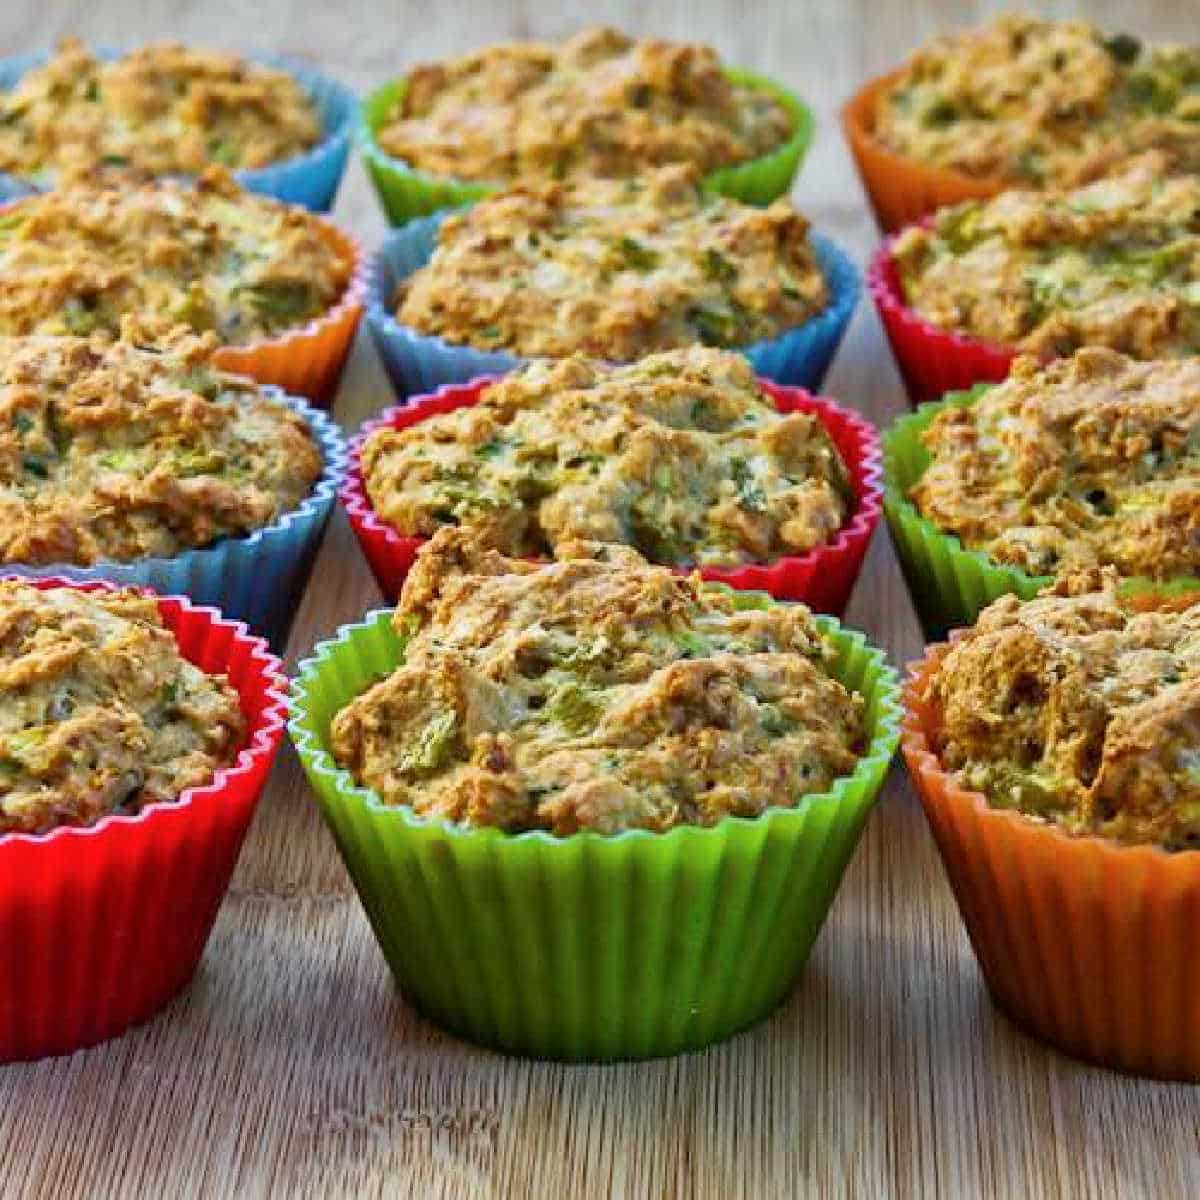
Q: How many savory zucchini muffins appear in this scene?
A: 12